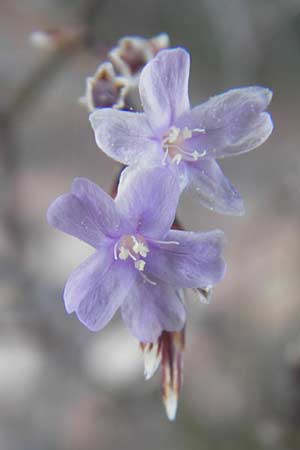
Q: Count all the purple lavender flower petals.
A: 10